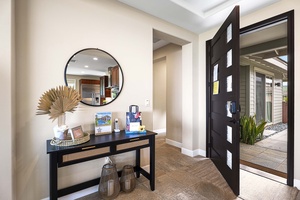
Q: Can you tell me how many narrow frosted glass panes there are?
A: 6